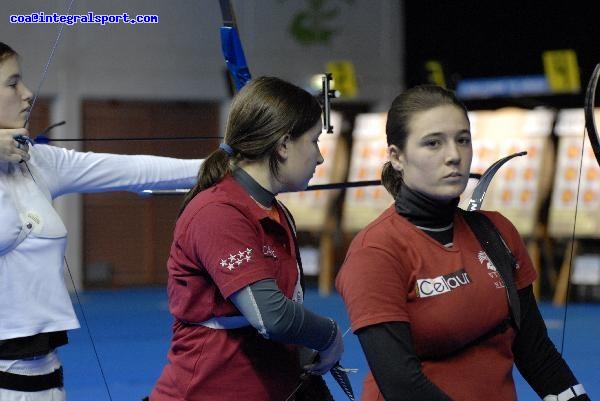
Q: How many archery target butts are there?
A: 4